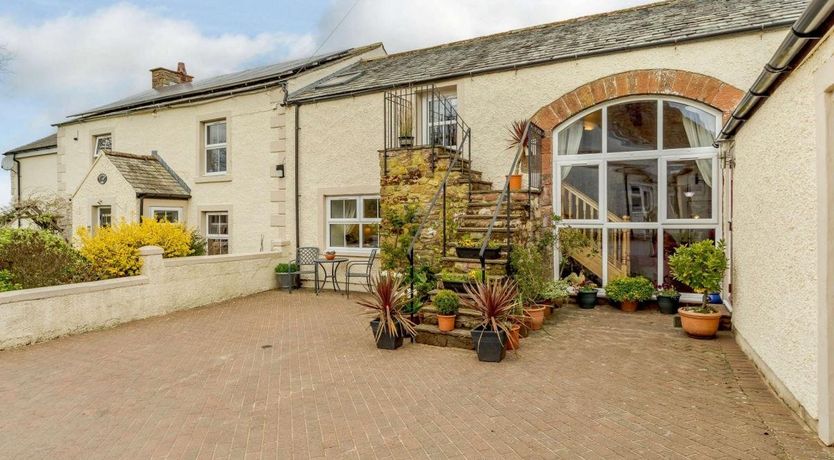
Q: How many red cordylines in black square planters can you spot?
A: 2